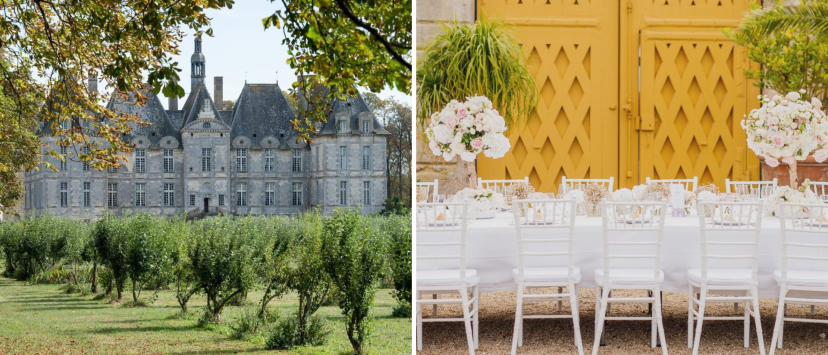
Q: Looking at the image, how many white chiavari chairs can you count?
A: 11